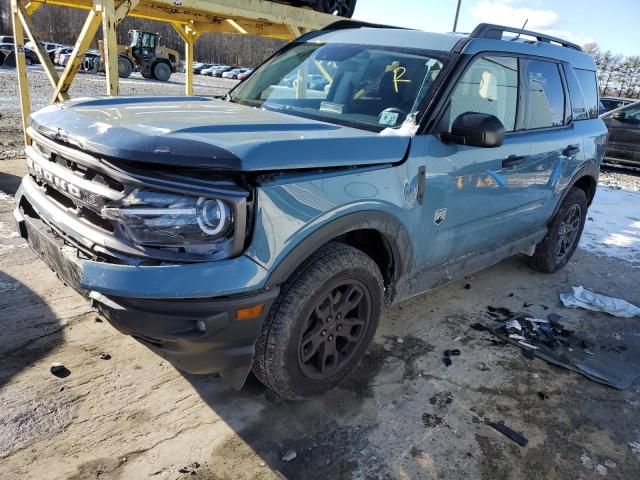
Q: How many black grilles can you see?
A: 1